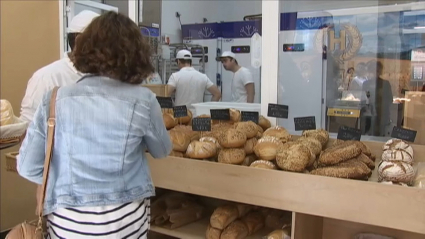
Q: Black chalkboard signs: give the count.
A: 9